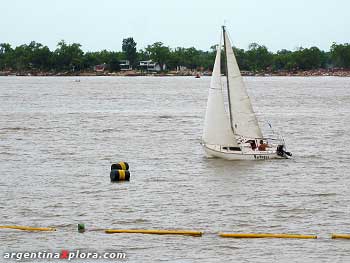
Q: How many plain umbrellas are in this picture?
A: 0